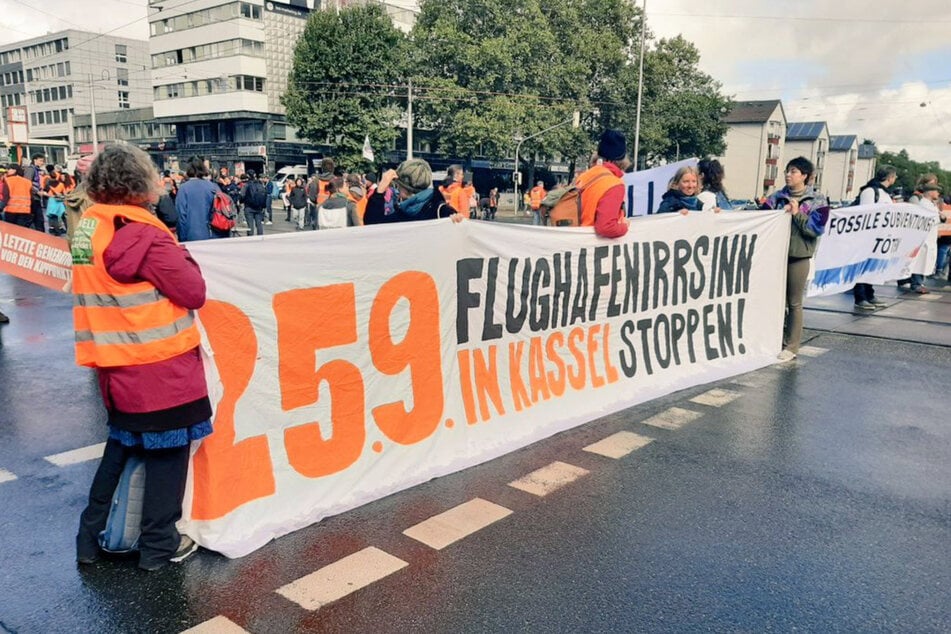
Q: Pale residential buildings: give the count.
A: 4